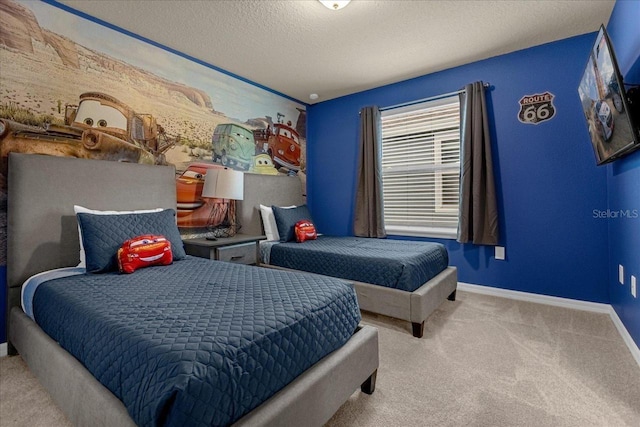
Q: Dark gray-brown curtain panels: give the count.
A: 2